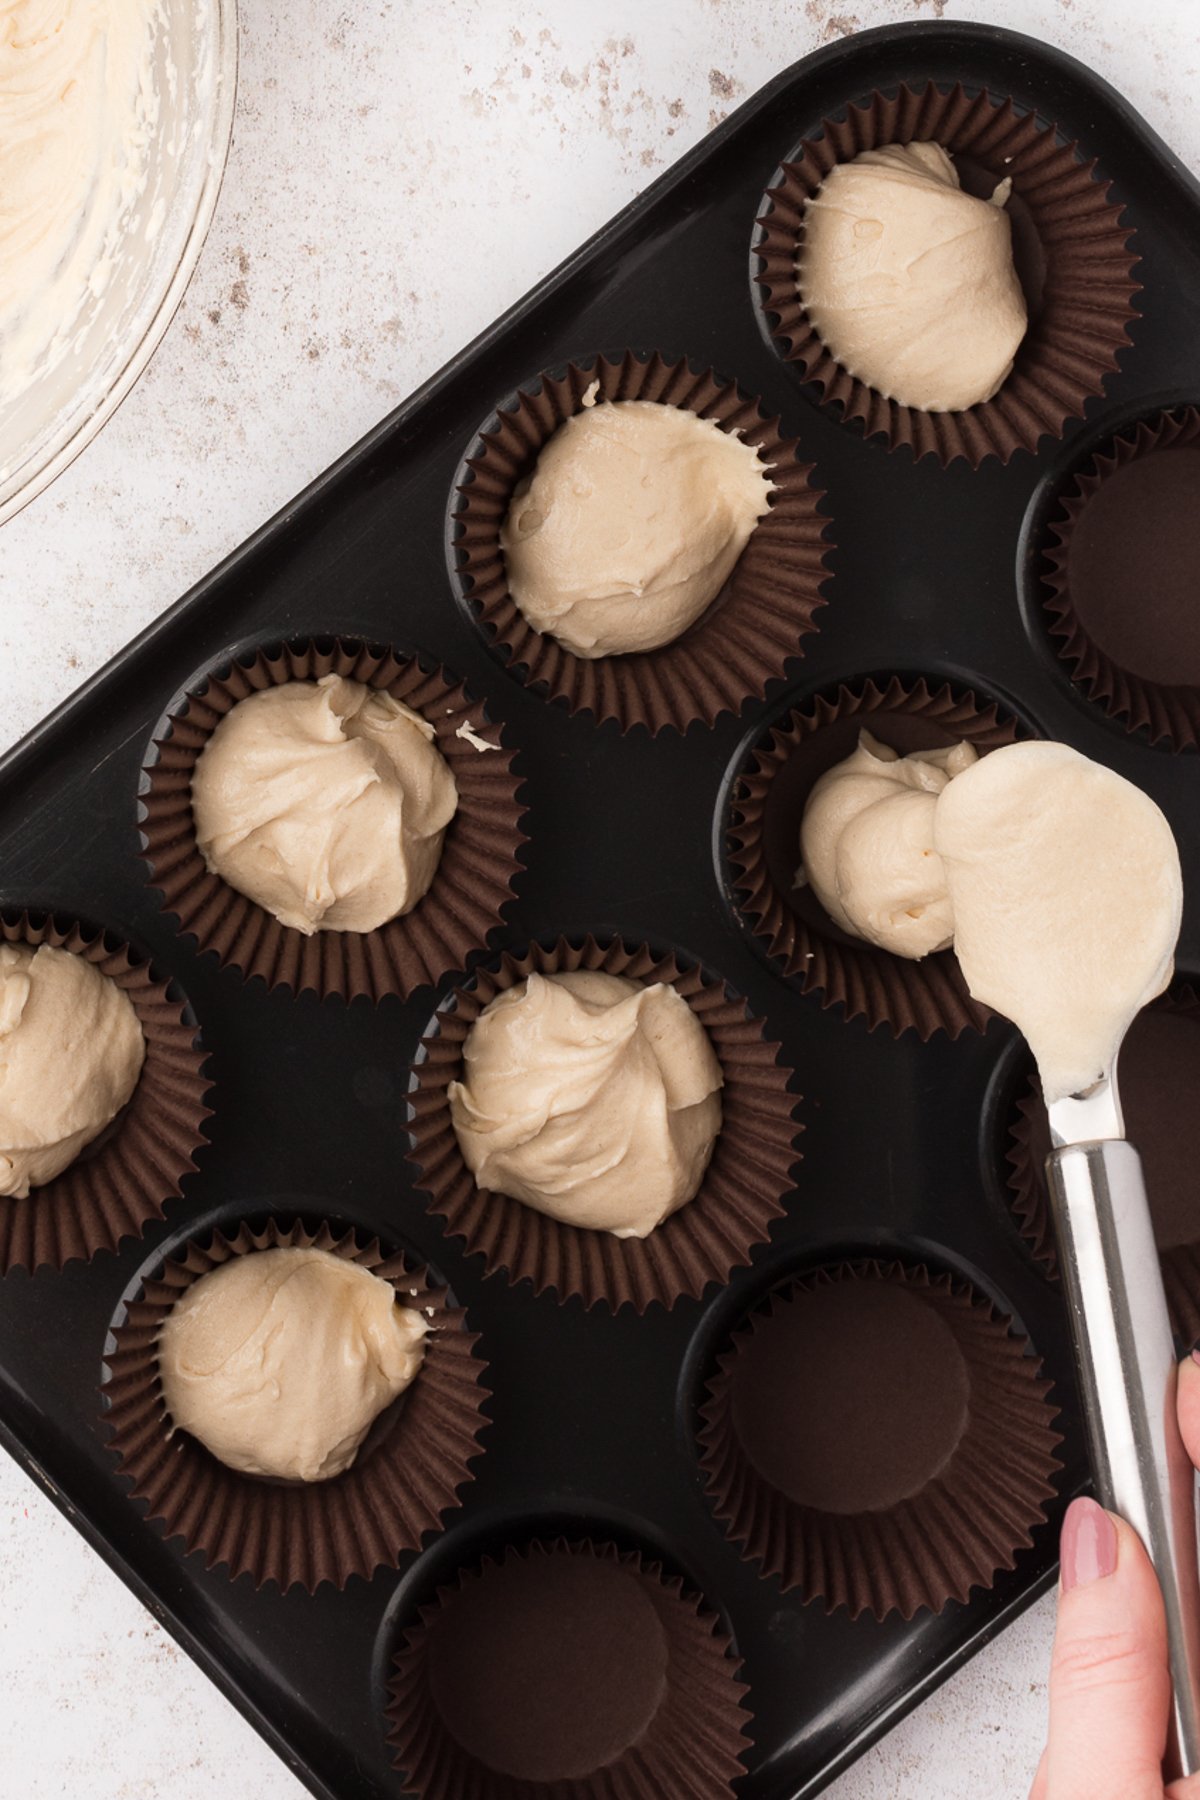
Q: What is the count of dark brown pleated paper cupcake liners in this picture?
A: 11